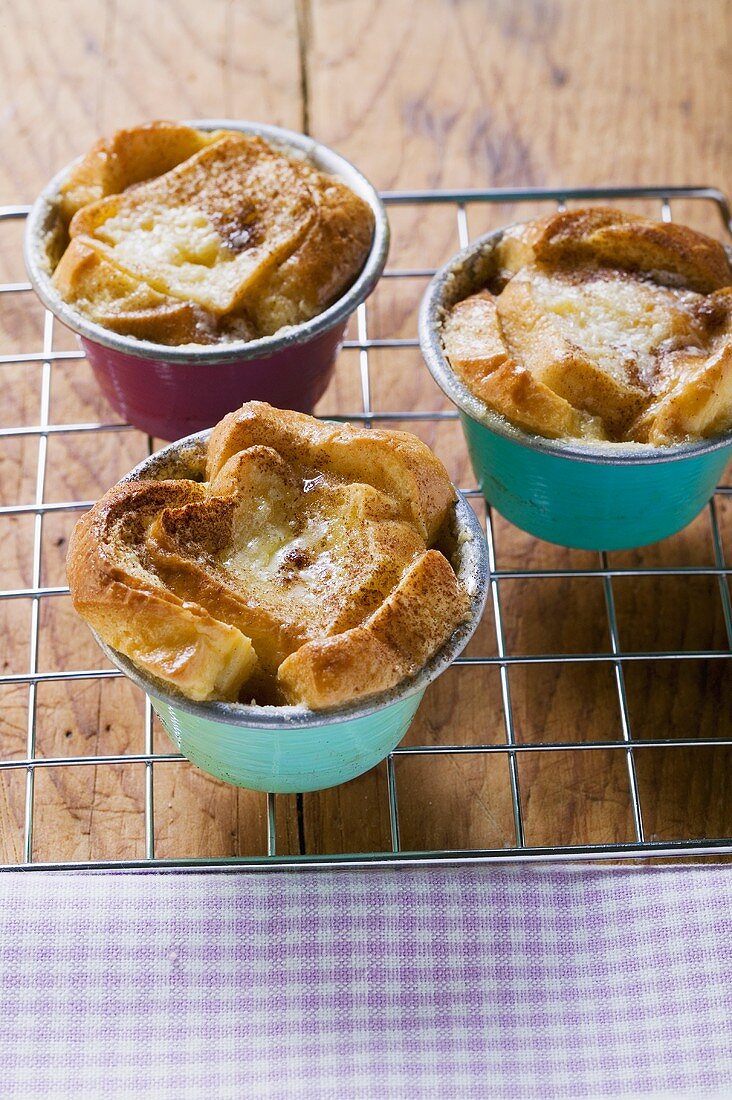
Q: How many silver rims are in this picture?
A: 3